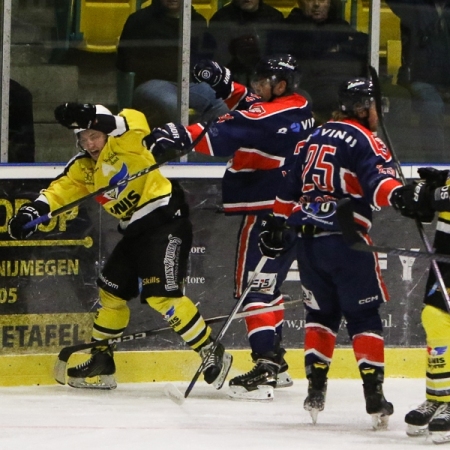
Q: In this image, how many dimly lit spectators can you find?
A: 4